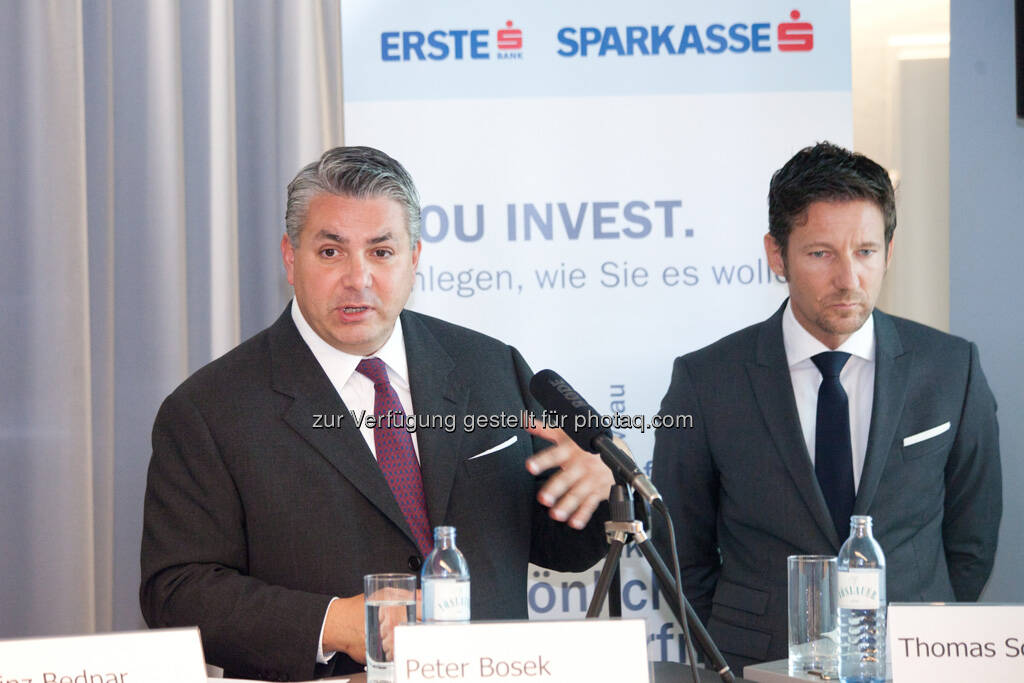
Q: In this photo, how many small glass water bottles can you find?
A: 2